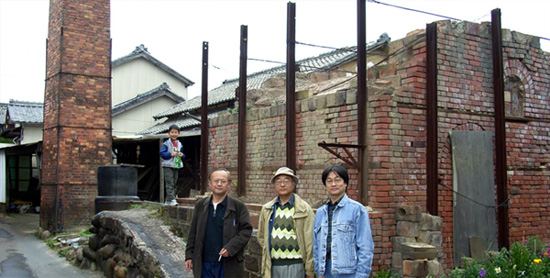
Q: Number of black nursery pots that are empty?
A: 0